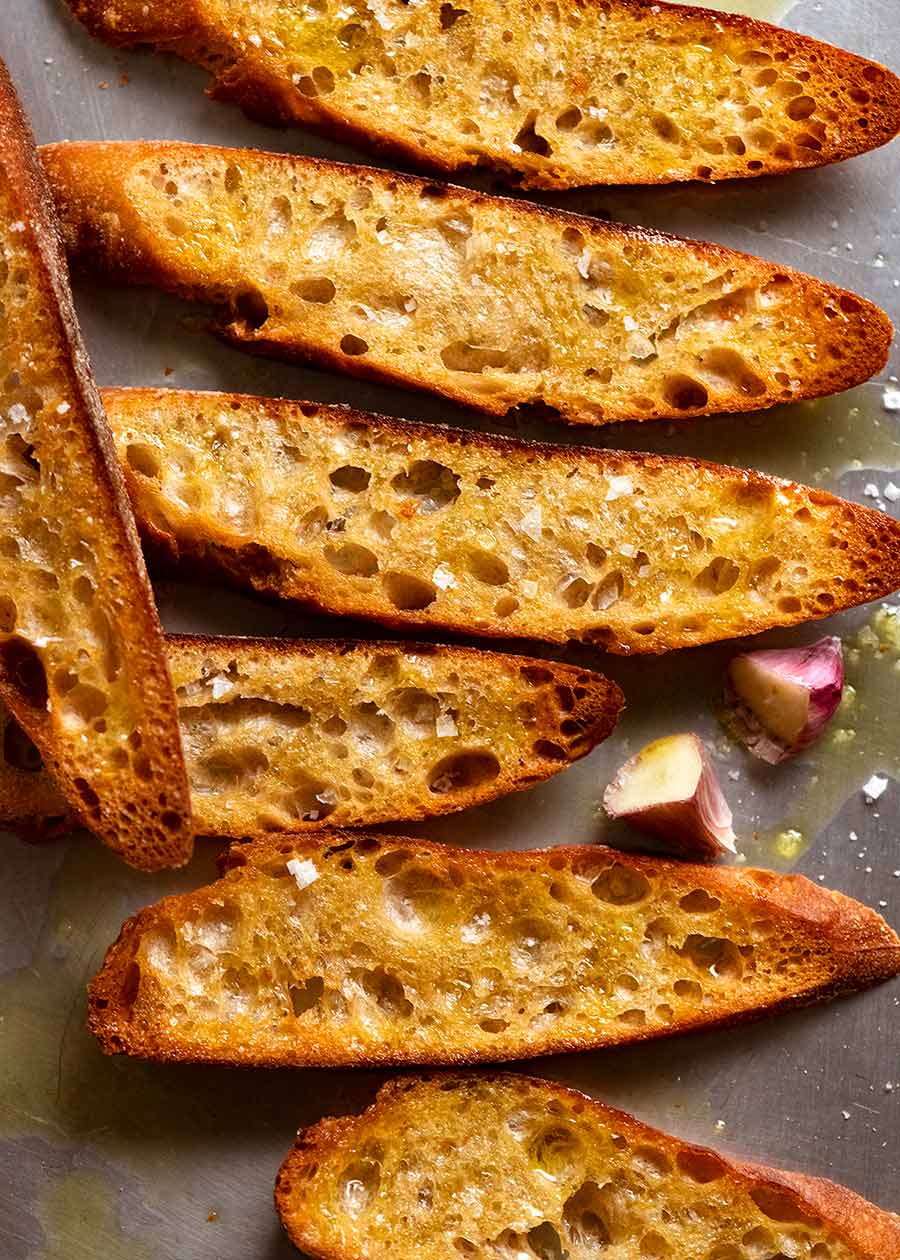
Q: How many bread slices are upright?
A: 1